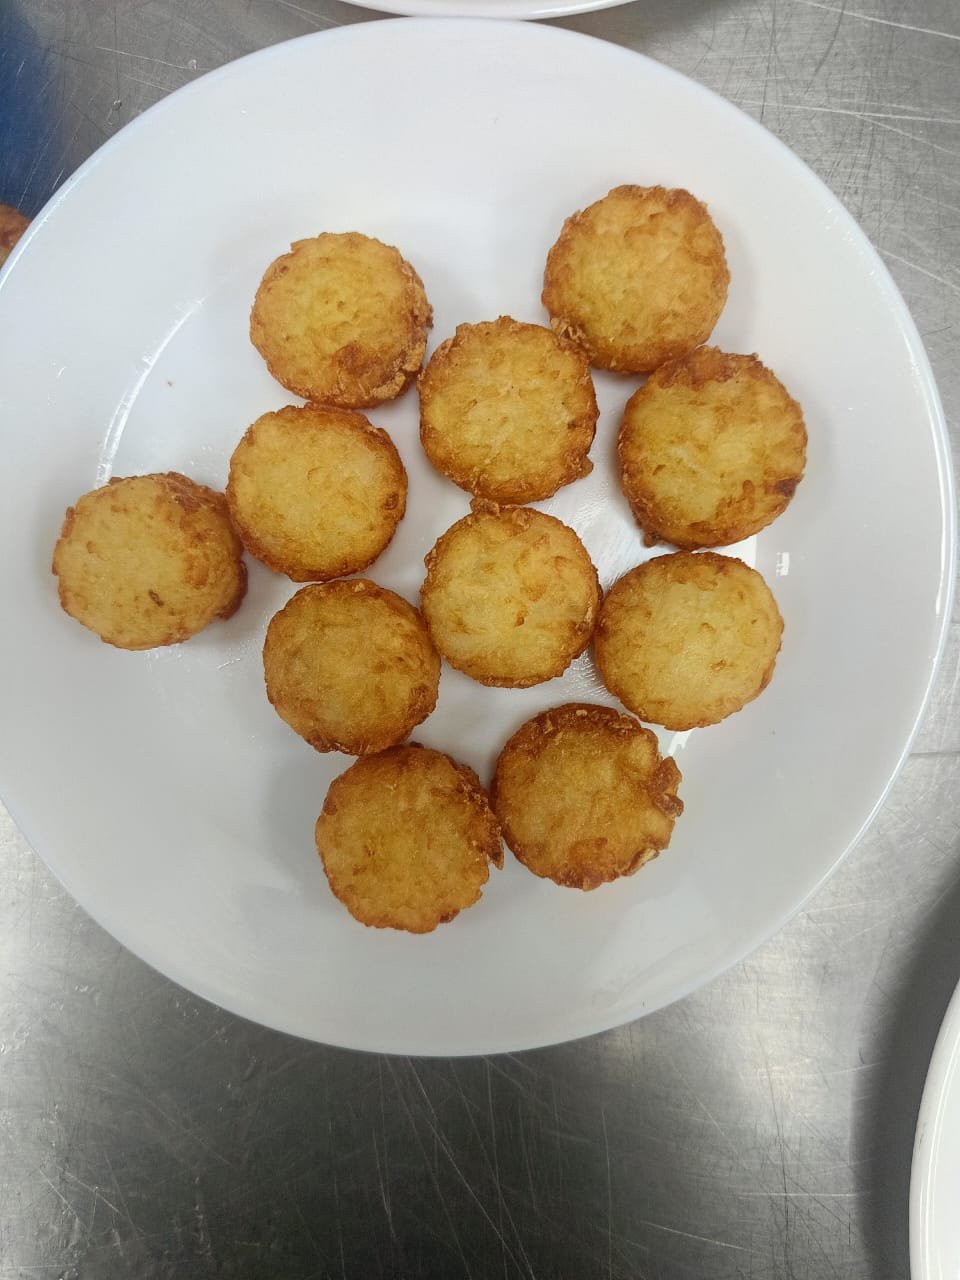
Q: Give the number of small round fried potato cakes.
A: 11